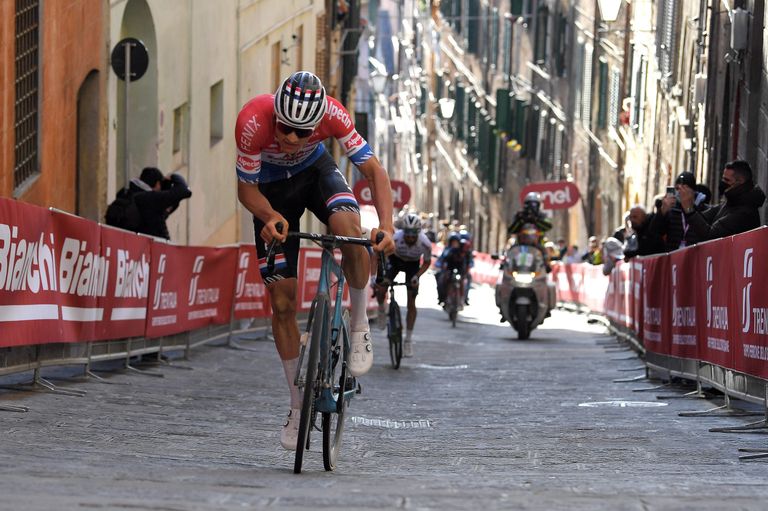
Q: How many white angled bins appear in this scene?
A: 0